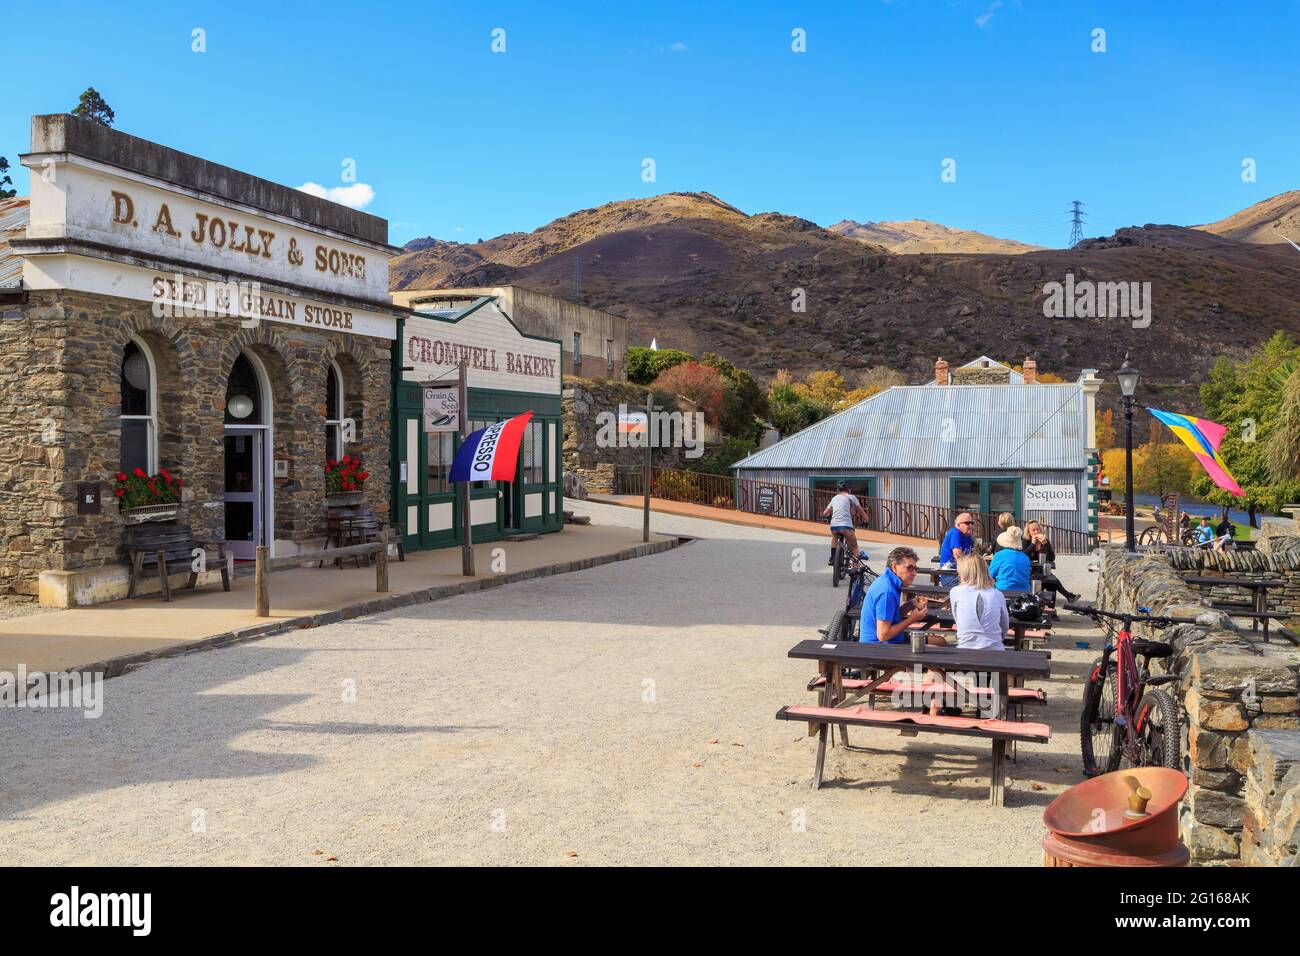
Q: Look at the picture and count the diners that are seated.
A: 6